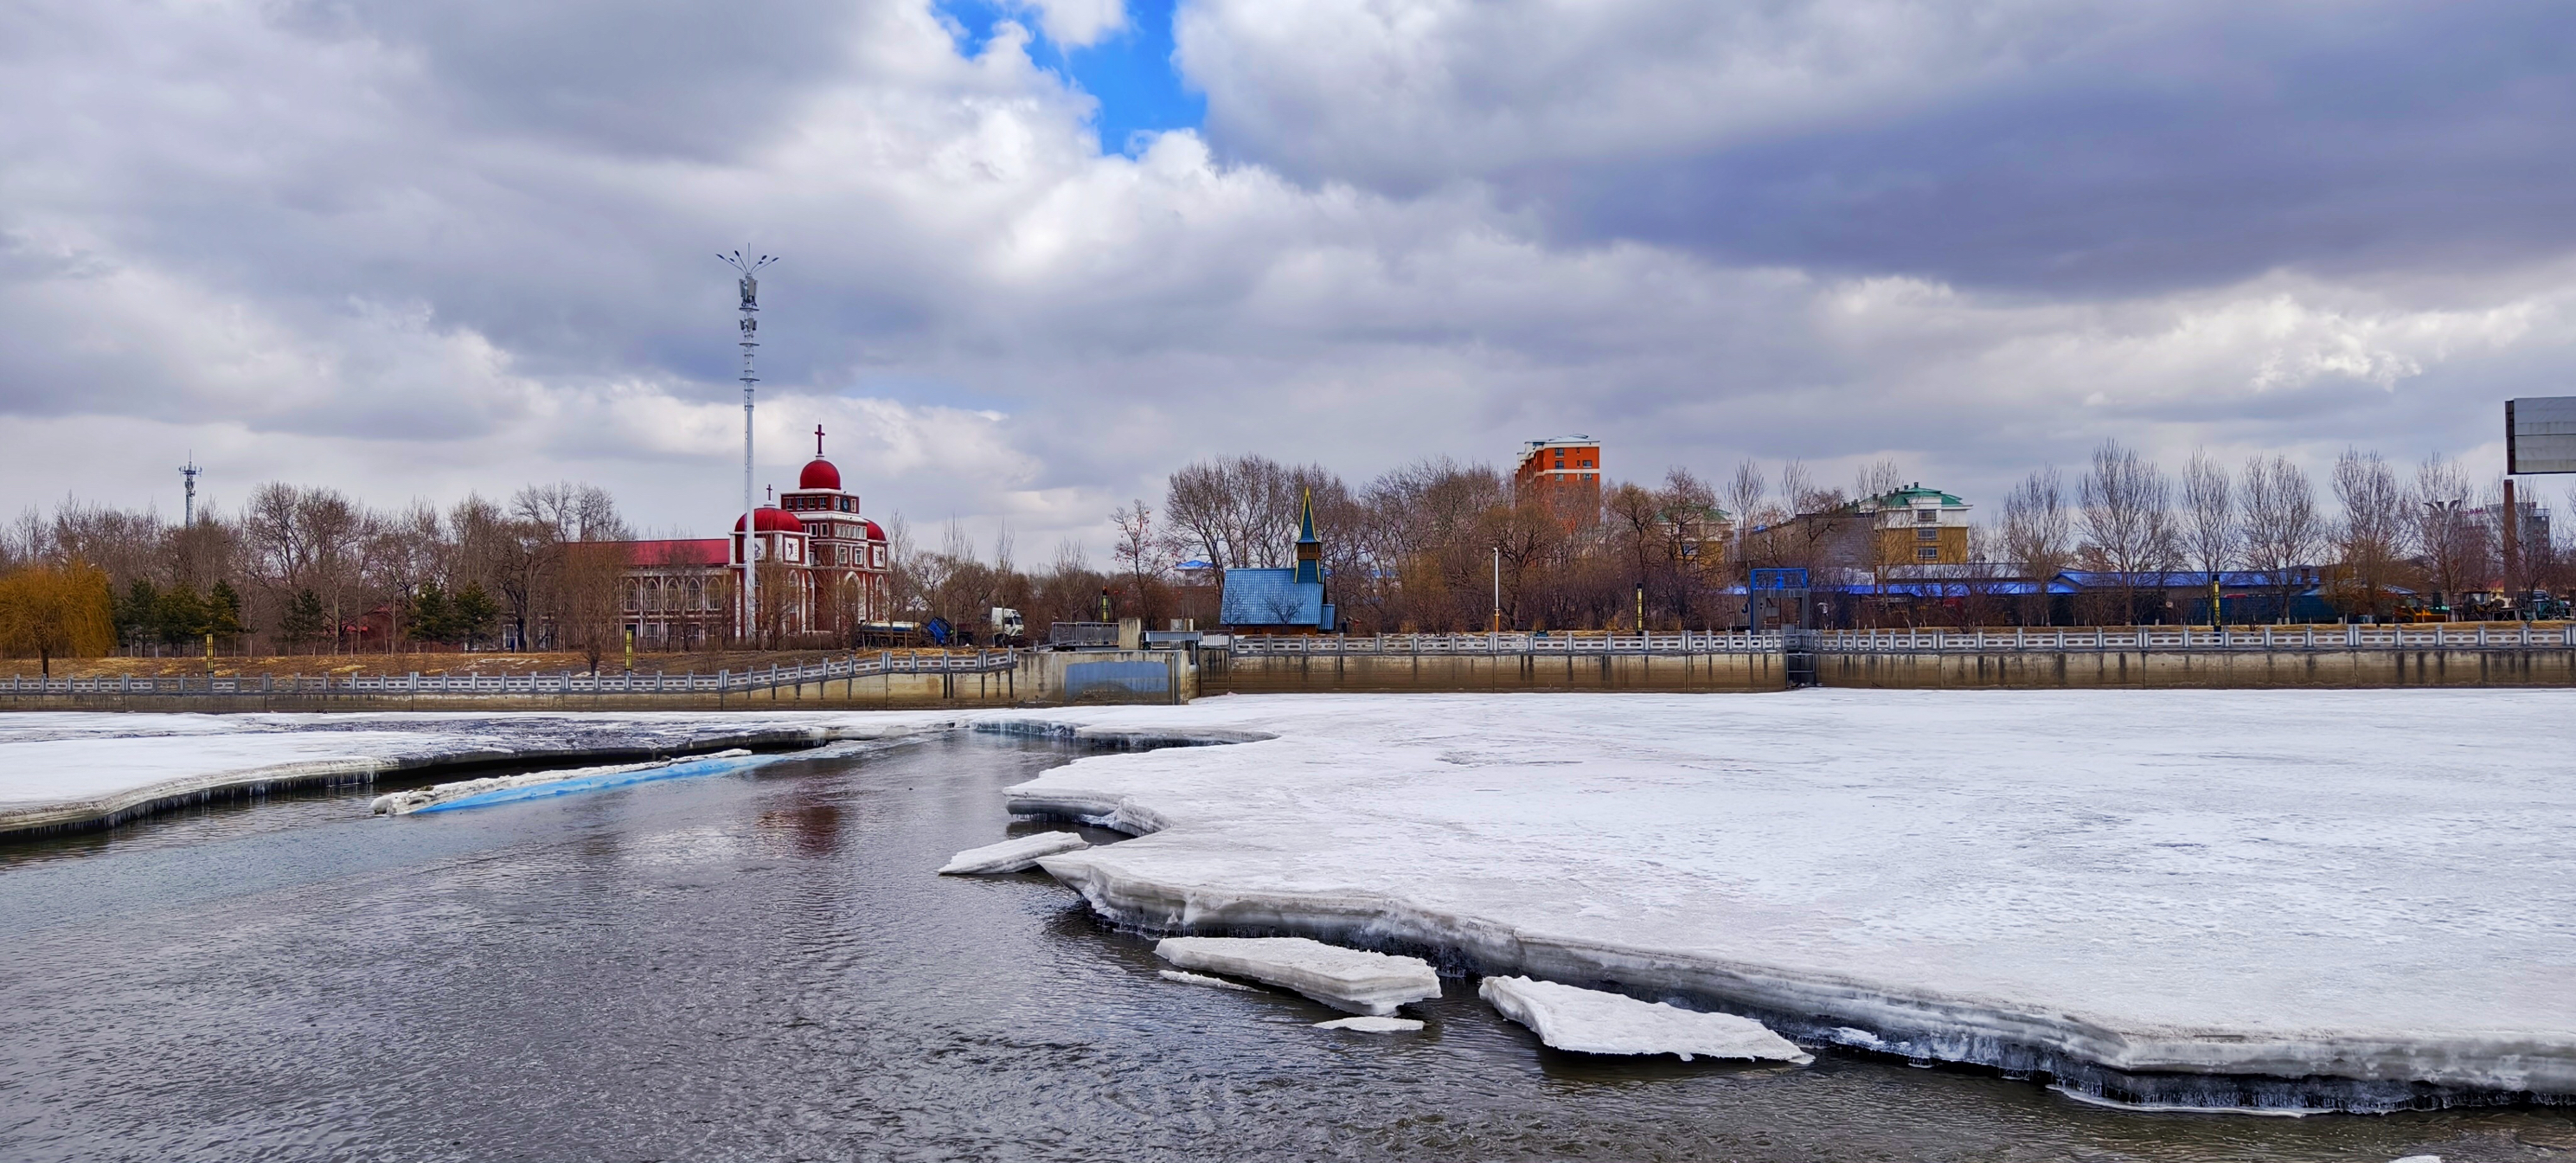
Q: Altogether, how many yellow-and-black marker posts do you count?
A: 5